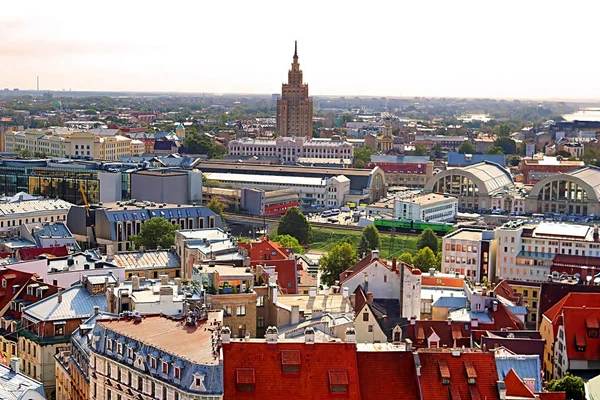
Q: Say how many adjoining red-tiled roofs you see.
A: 3